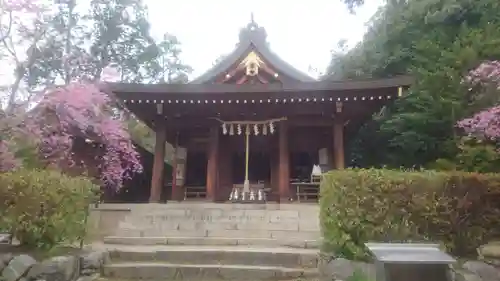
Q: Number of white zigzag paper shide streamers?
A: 4